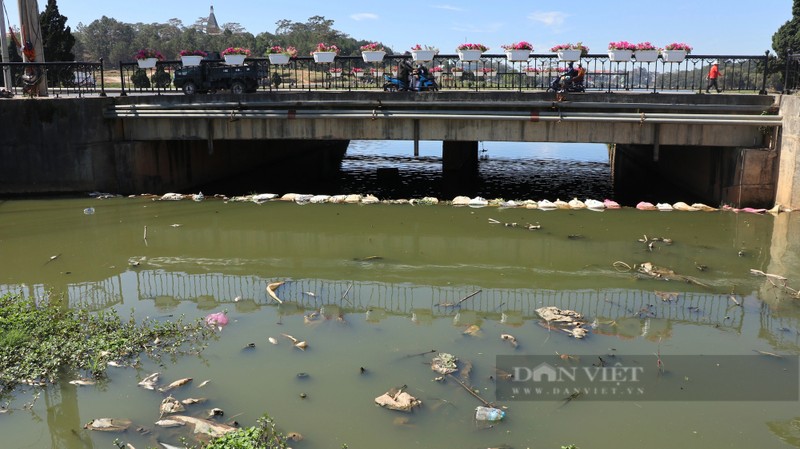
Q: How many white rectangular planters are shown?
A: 13